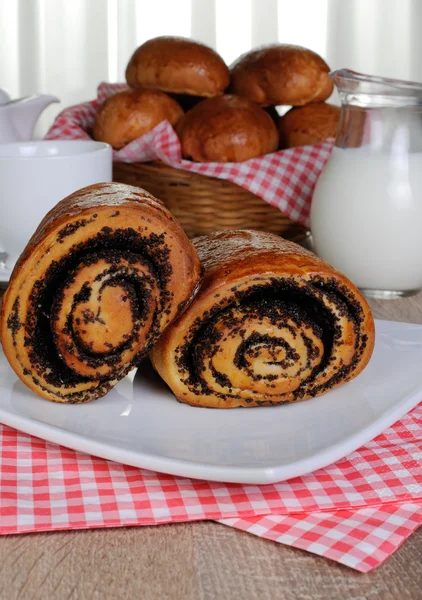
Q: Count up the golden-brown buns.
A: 5